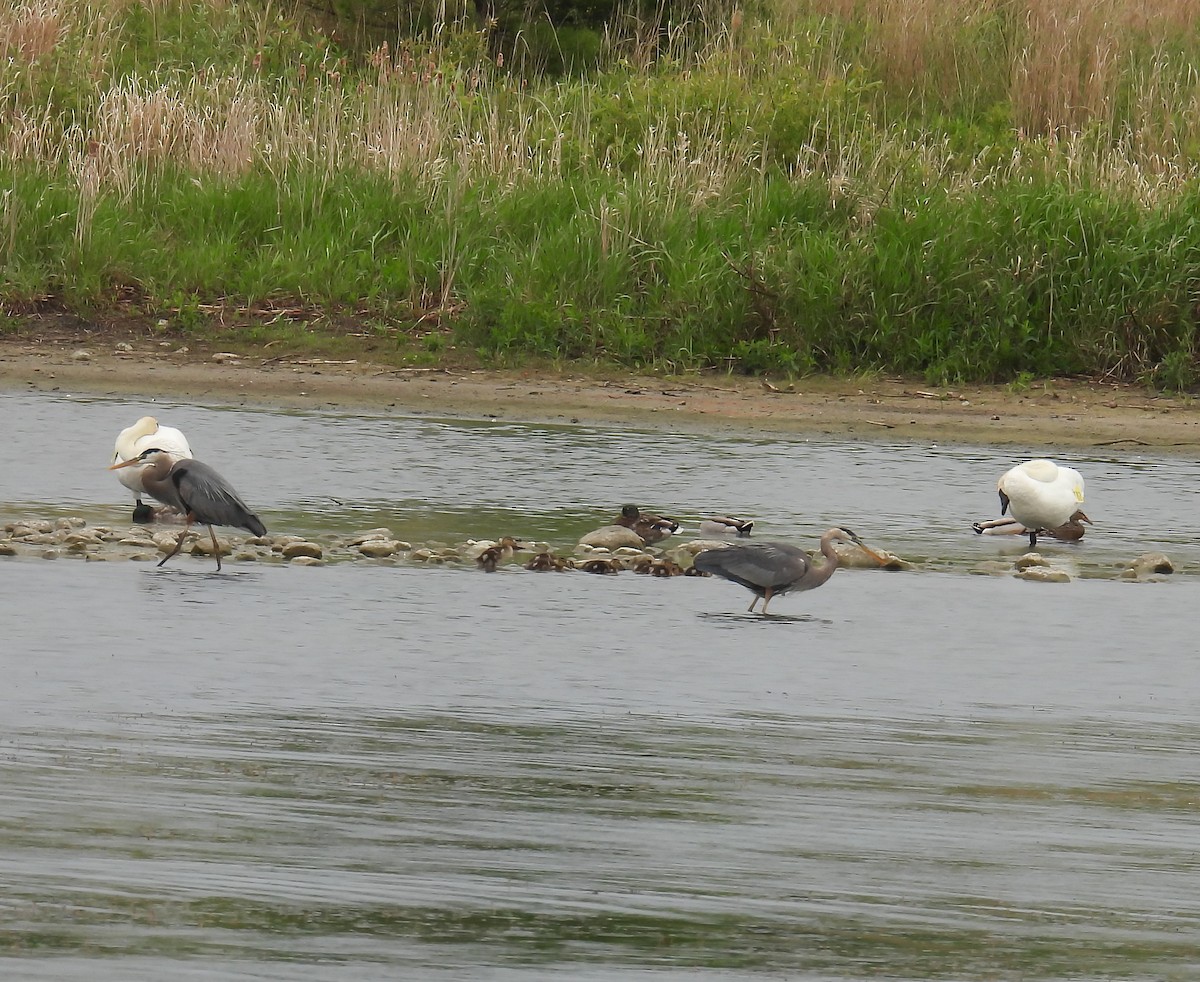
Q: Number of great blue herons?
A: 2